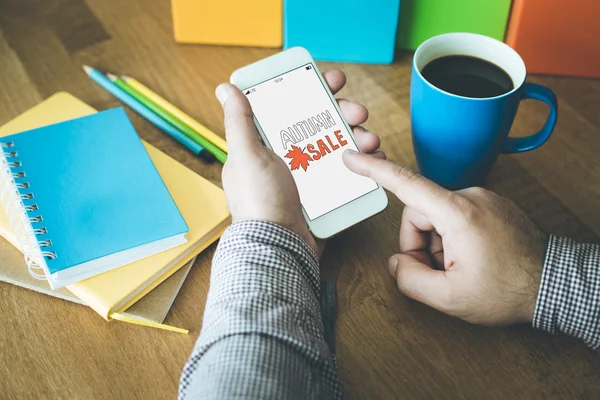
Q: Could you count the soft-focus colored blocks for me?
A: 4